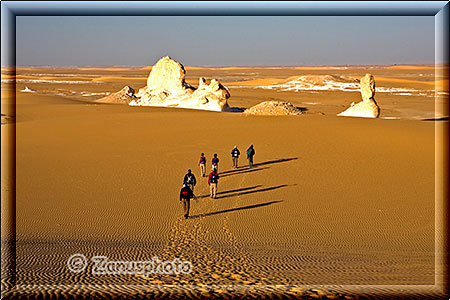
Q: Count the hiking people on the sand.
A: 7